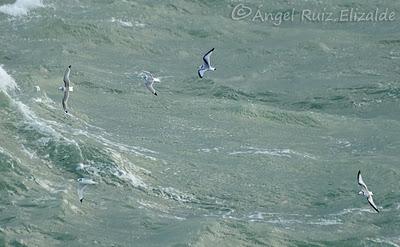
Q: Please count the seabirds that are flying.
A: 5